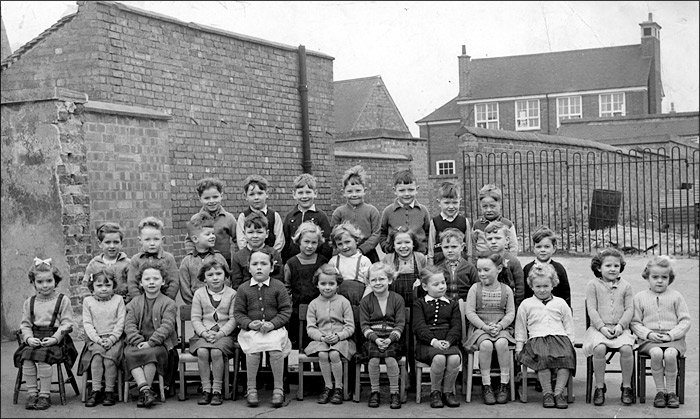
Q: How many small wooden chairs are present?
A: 12